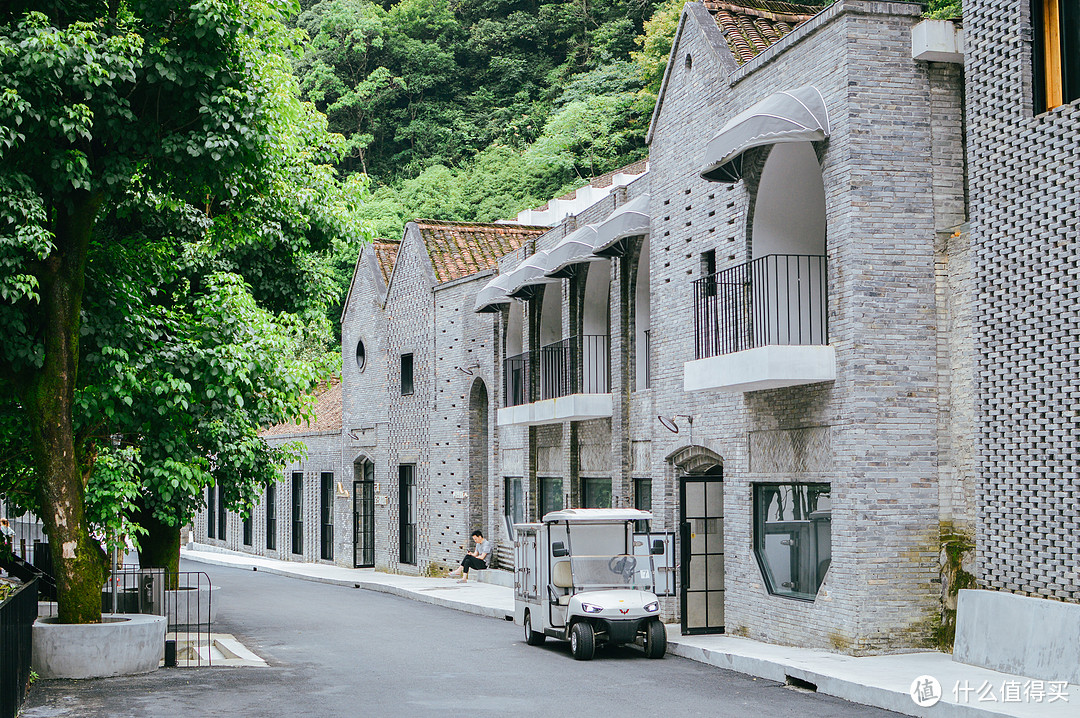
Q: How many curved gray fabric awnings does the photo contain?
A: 5